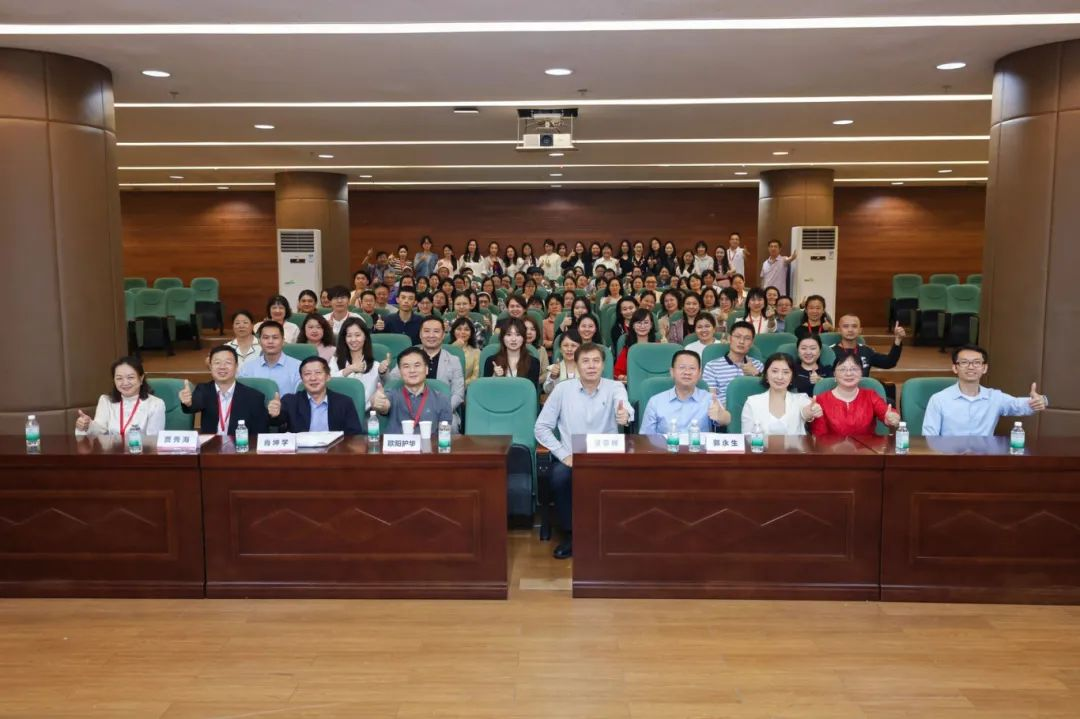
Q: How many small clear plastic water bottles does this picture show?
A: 10